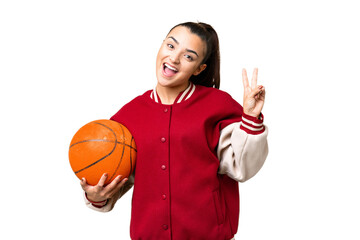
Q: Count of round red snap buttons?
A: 5